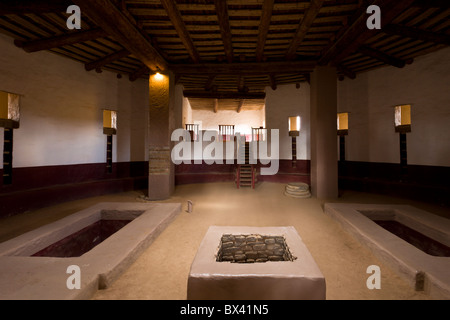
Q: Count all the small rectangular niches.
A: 5